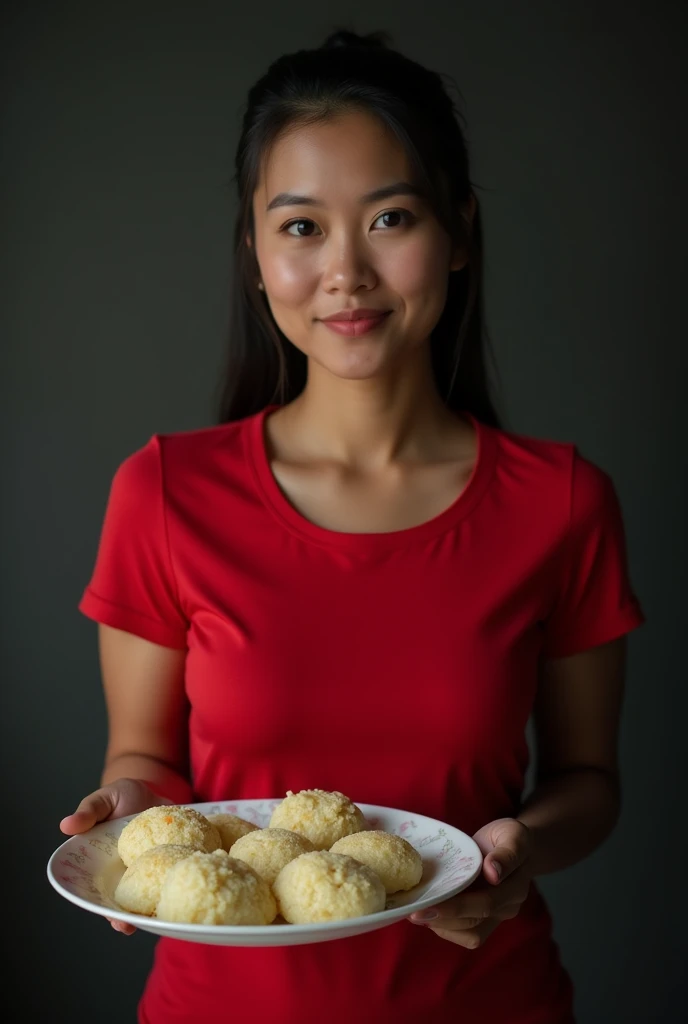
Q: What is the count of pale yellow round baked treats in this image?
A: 8